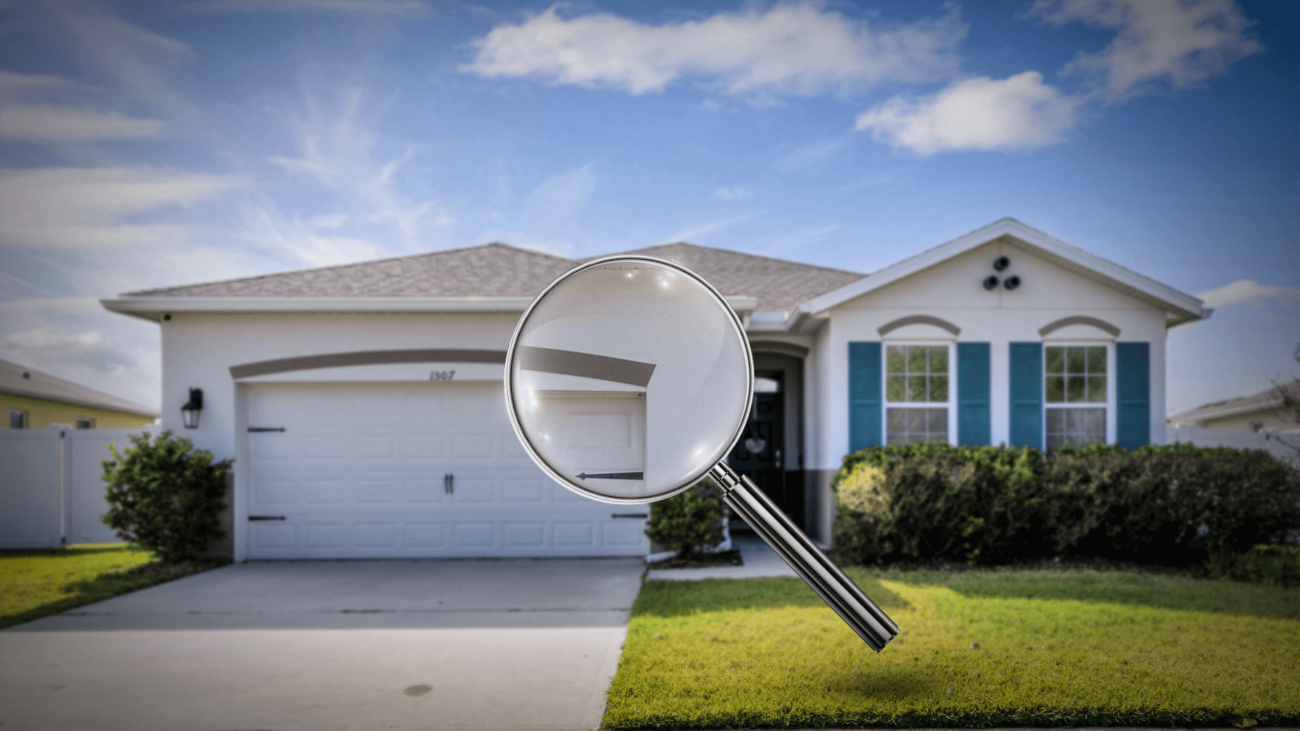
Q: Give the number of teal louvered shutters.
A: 4